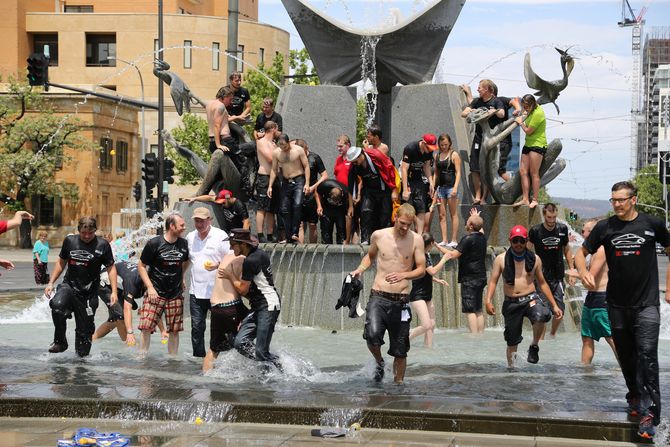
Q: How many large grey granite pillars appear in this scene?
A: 2